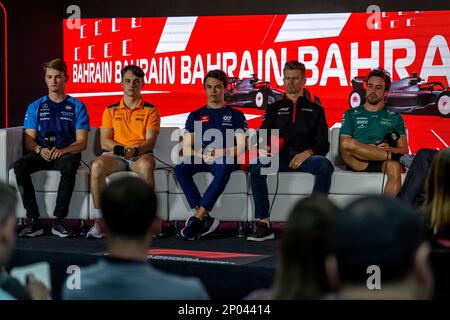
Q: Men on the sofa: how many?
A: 5